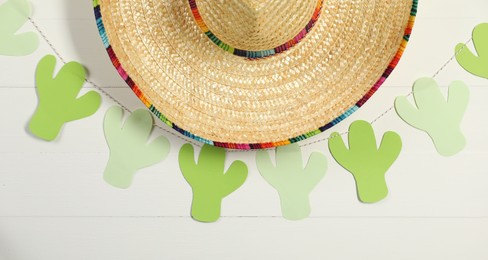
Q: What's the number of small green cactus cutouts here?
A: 8